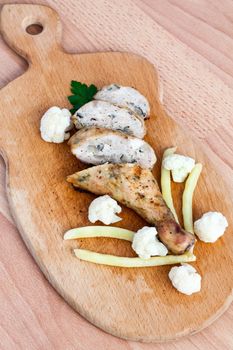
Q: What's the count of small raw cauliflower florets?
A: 6